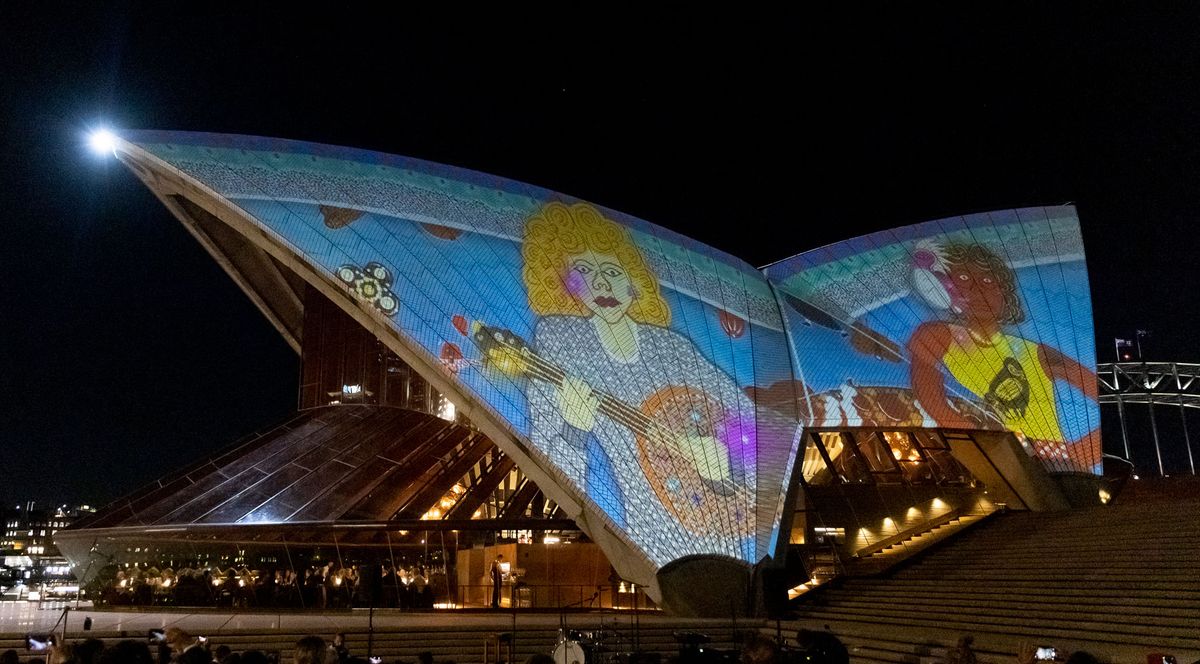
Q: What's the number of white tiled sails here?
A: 2